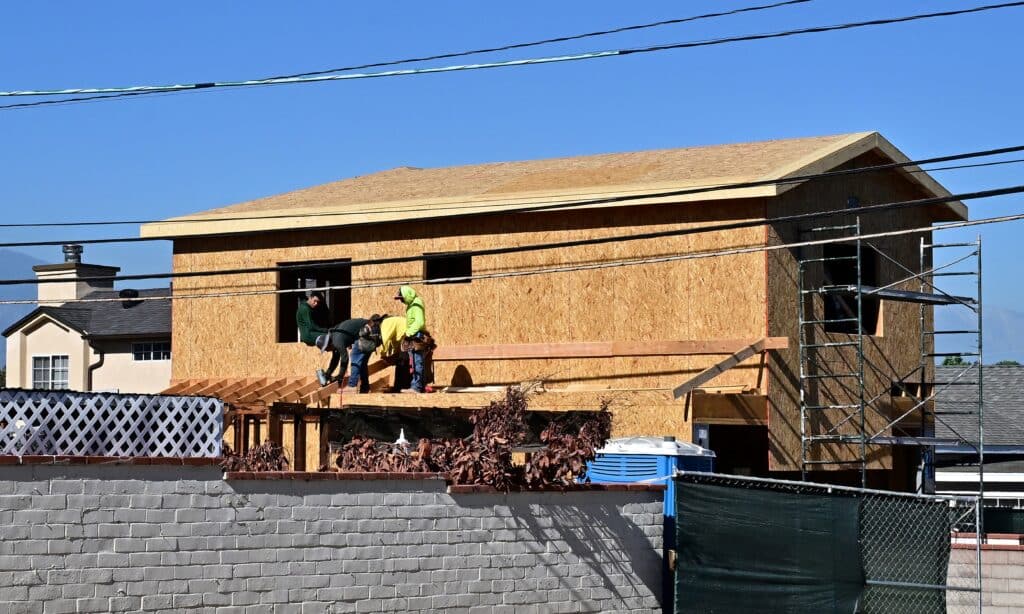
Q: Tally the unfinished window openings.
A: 3